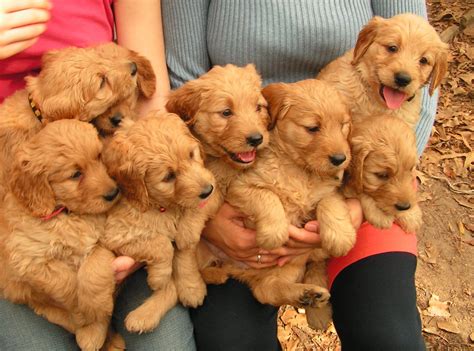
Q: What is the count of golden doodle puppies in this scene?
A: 8